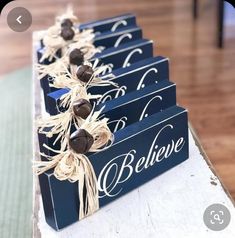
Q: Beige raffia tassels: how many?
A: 6